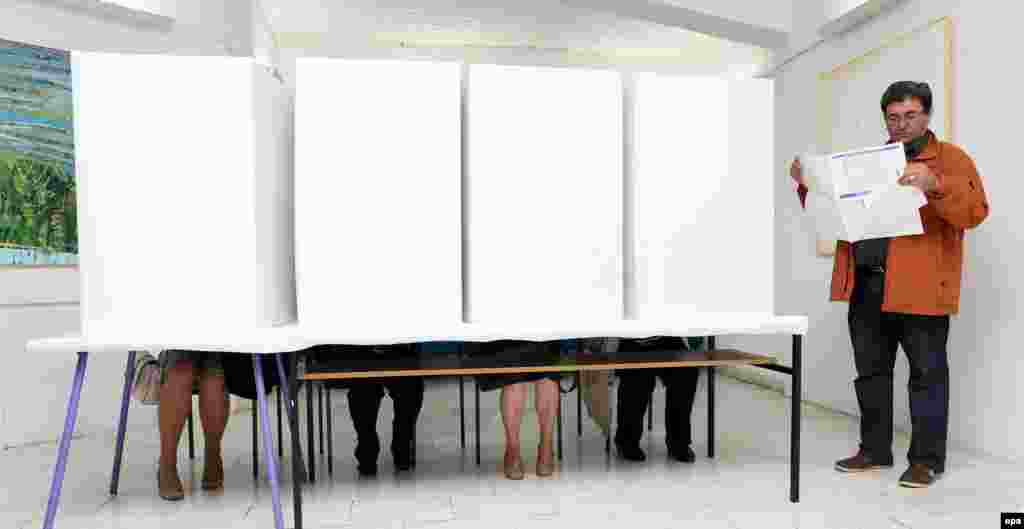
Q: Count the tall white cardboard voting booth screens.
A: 4